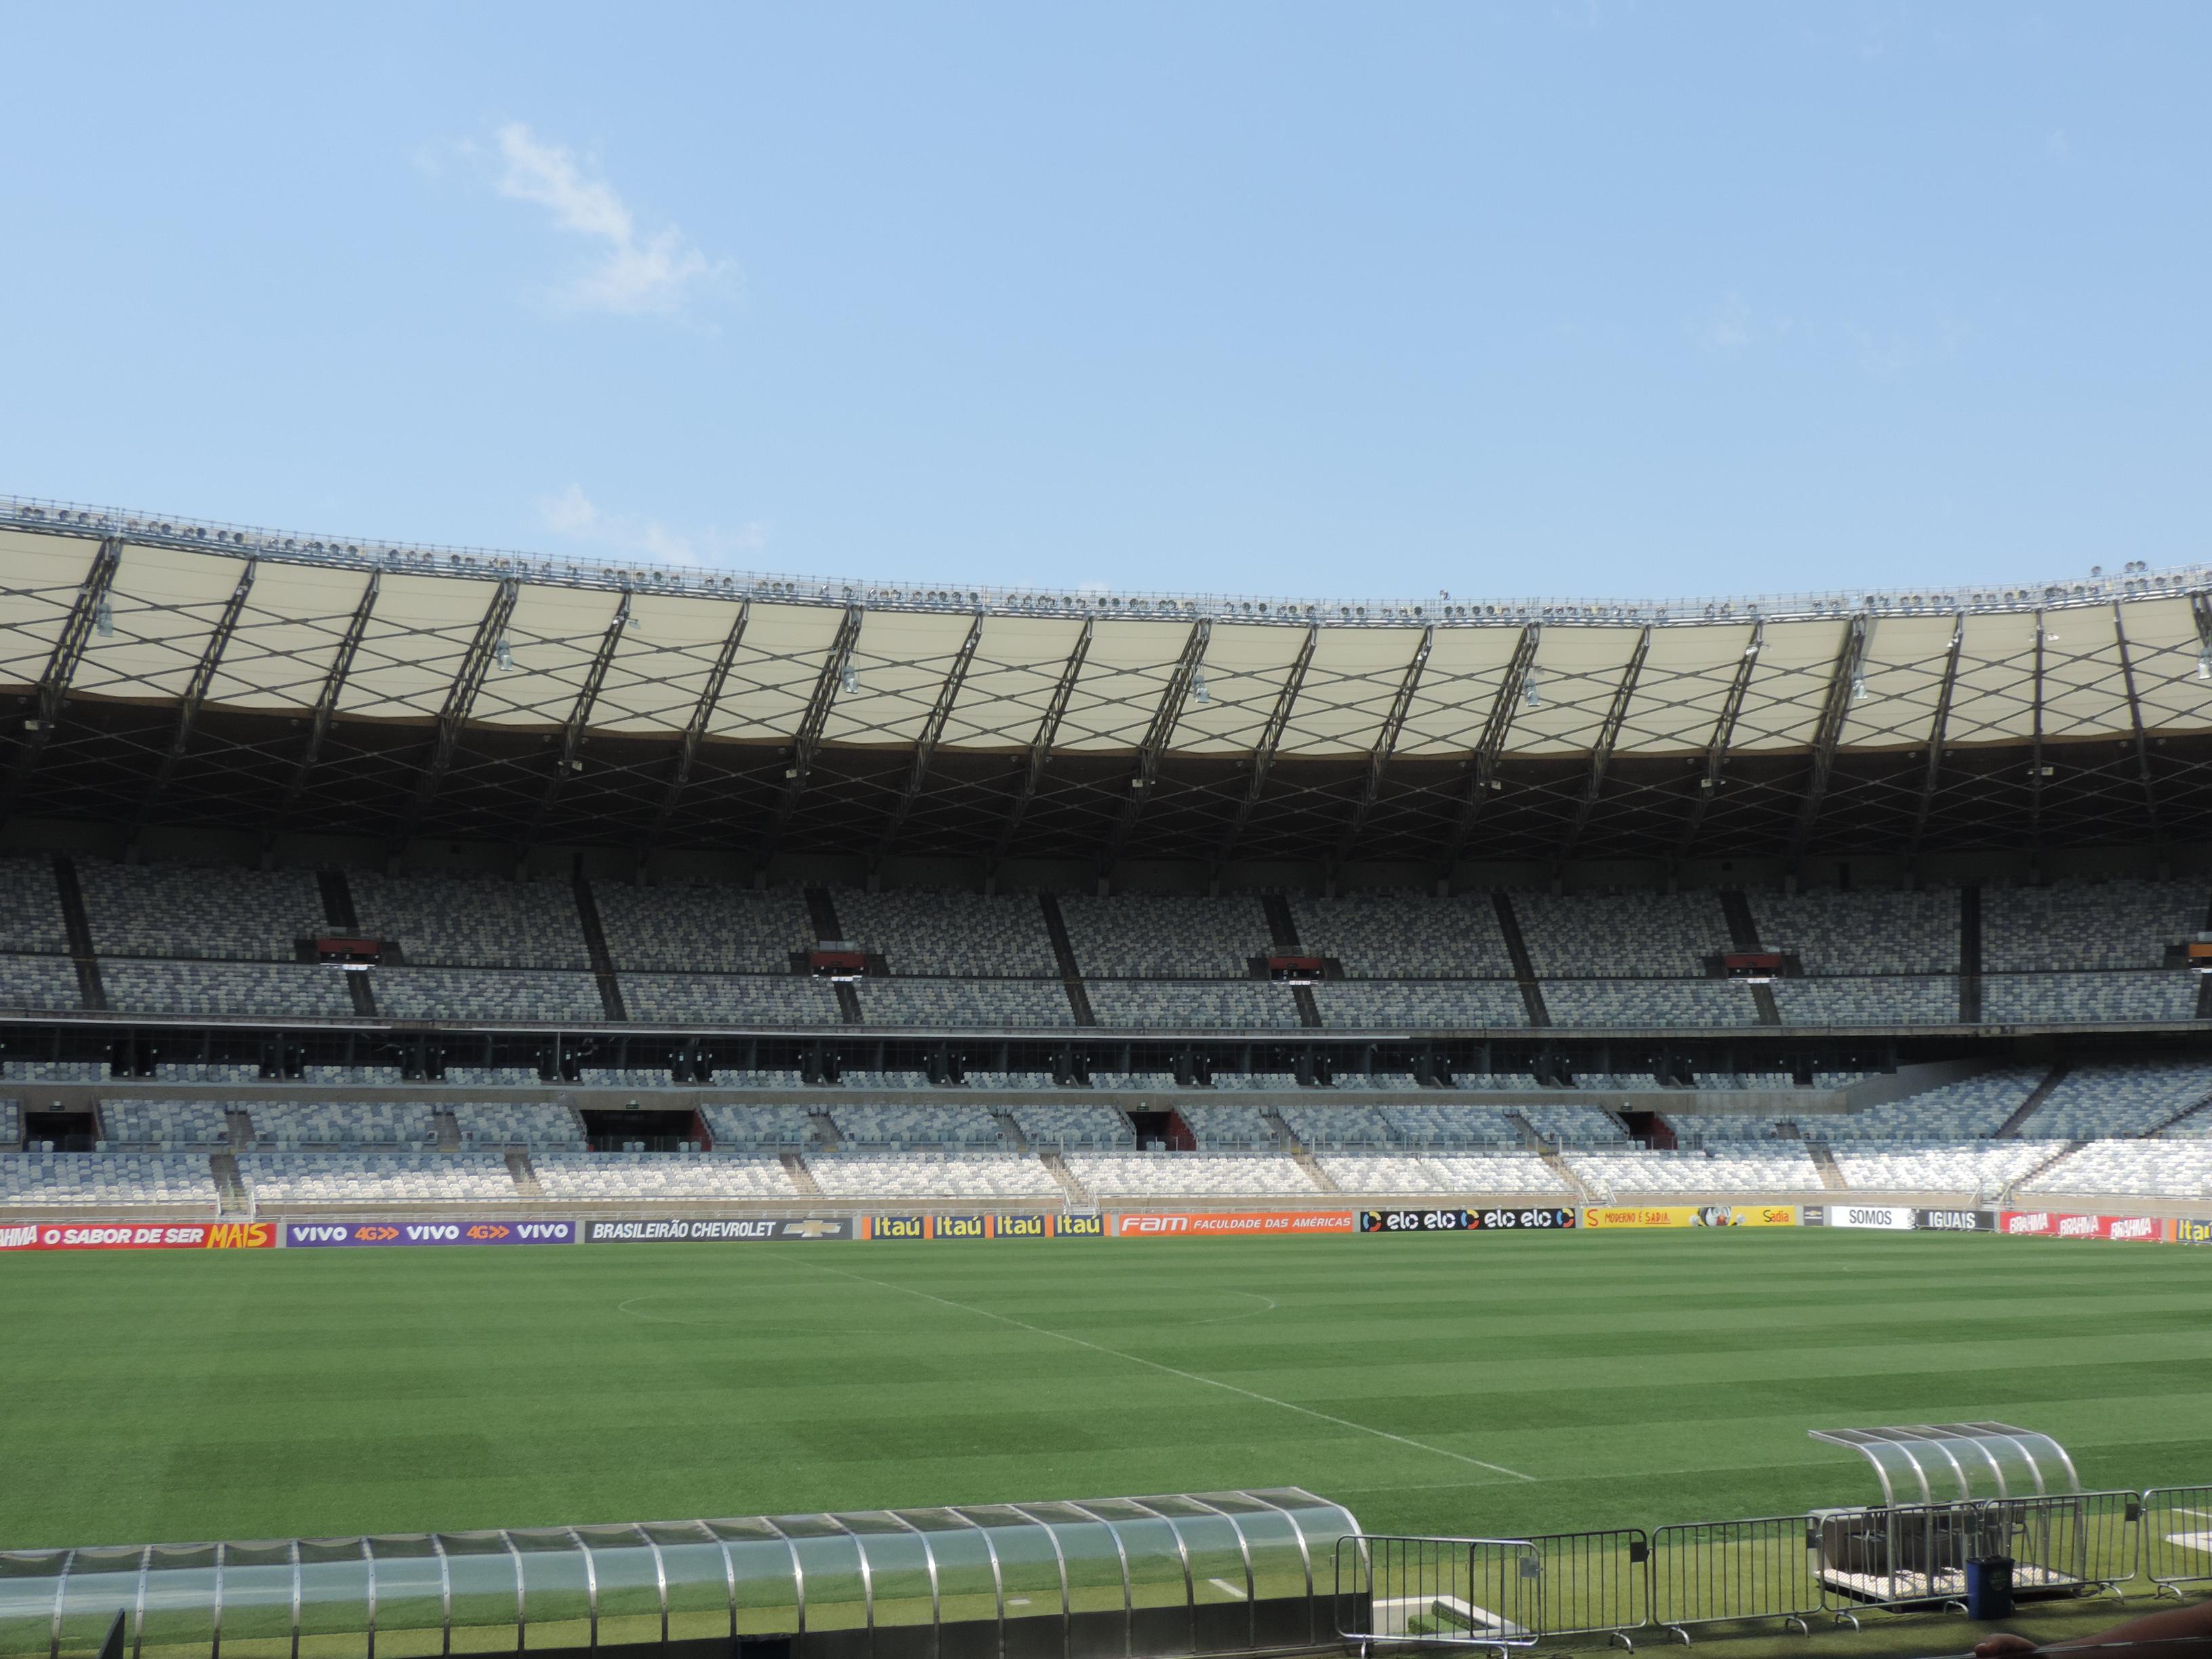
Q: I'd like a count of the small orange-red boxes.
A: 5